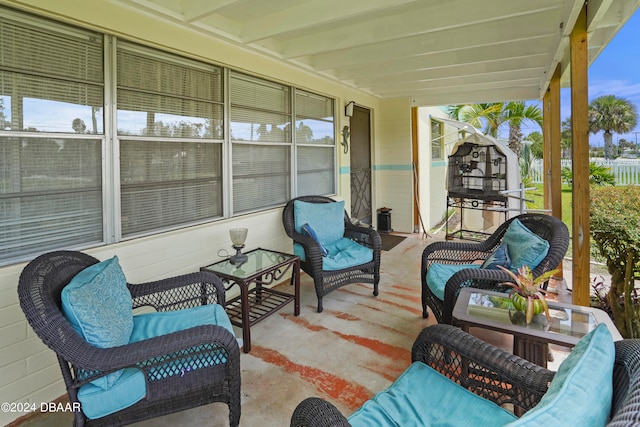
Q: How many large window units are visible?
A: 4